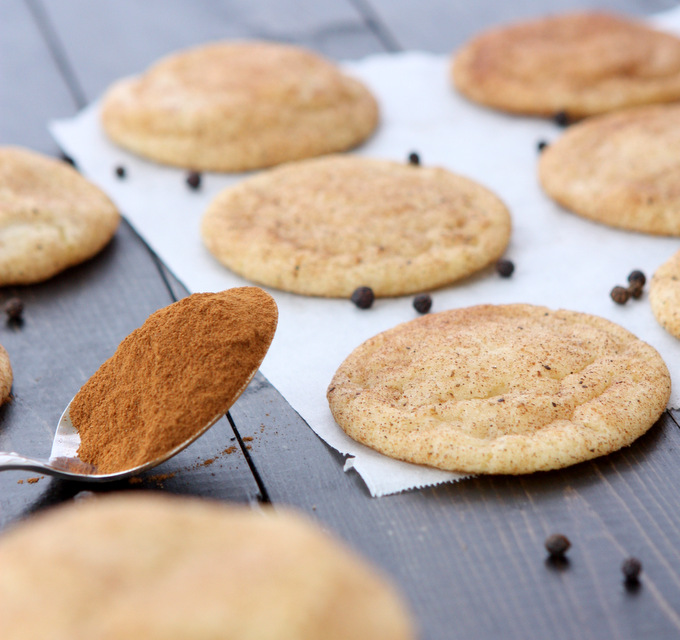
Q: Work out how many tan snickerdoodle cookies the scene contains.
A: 9